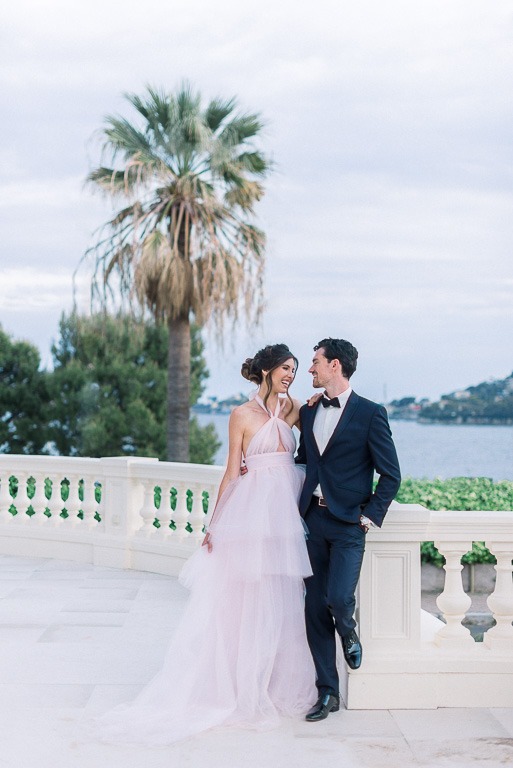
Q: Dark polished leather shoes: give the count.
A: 2